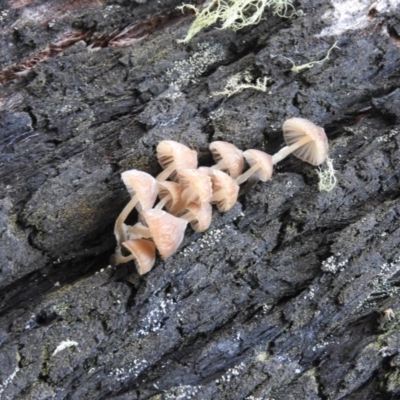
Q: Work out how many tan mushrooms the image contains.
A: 11